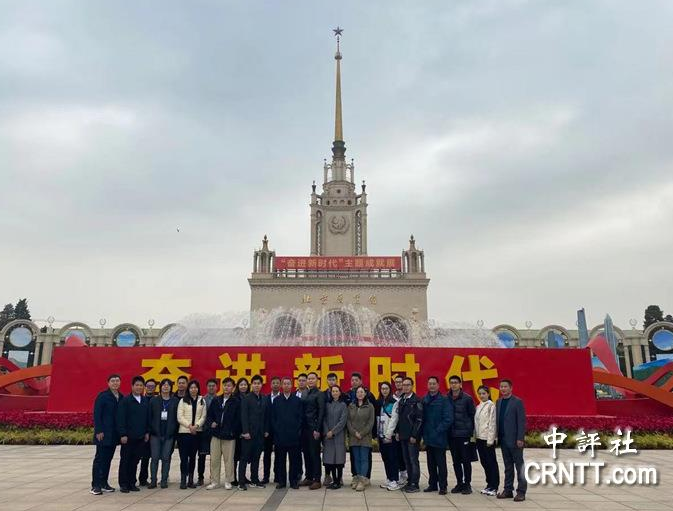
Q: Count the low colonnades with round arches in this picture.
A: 2